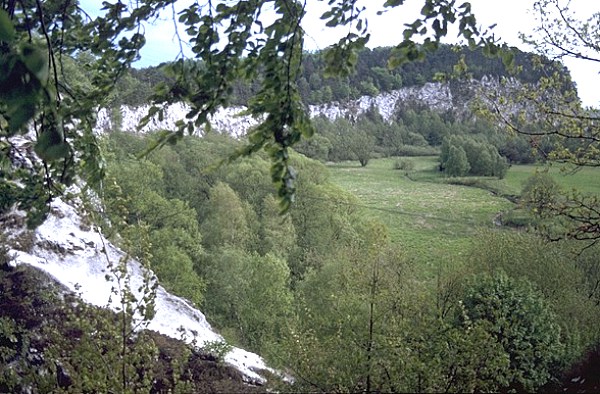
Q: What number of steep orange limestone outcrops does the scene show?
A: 0